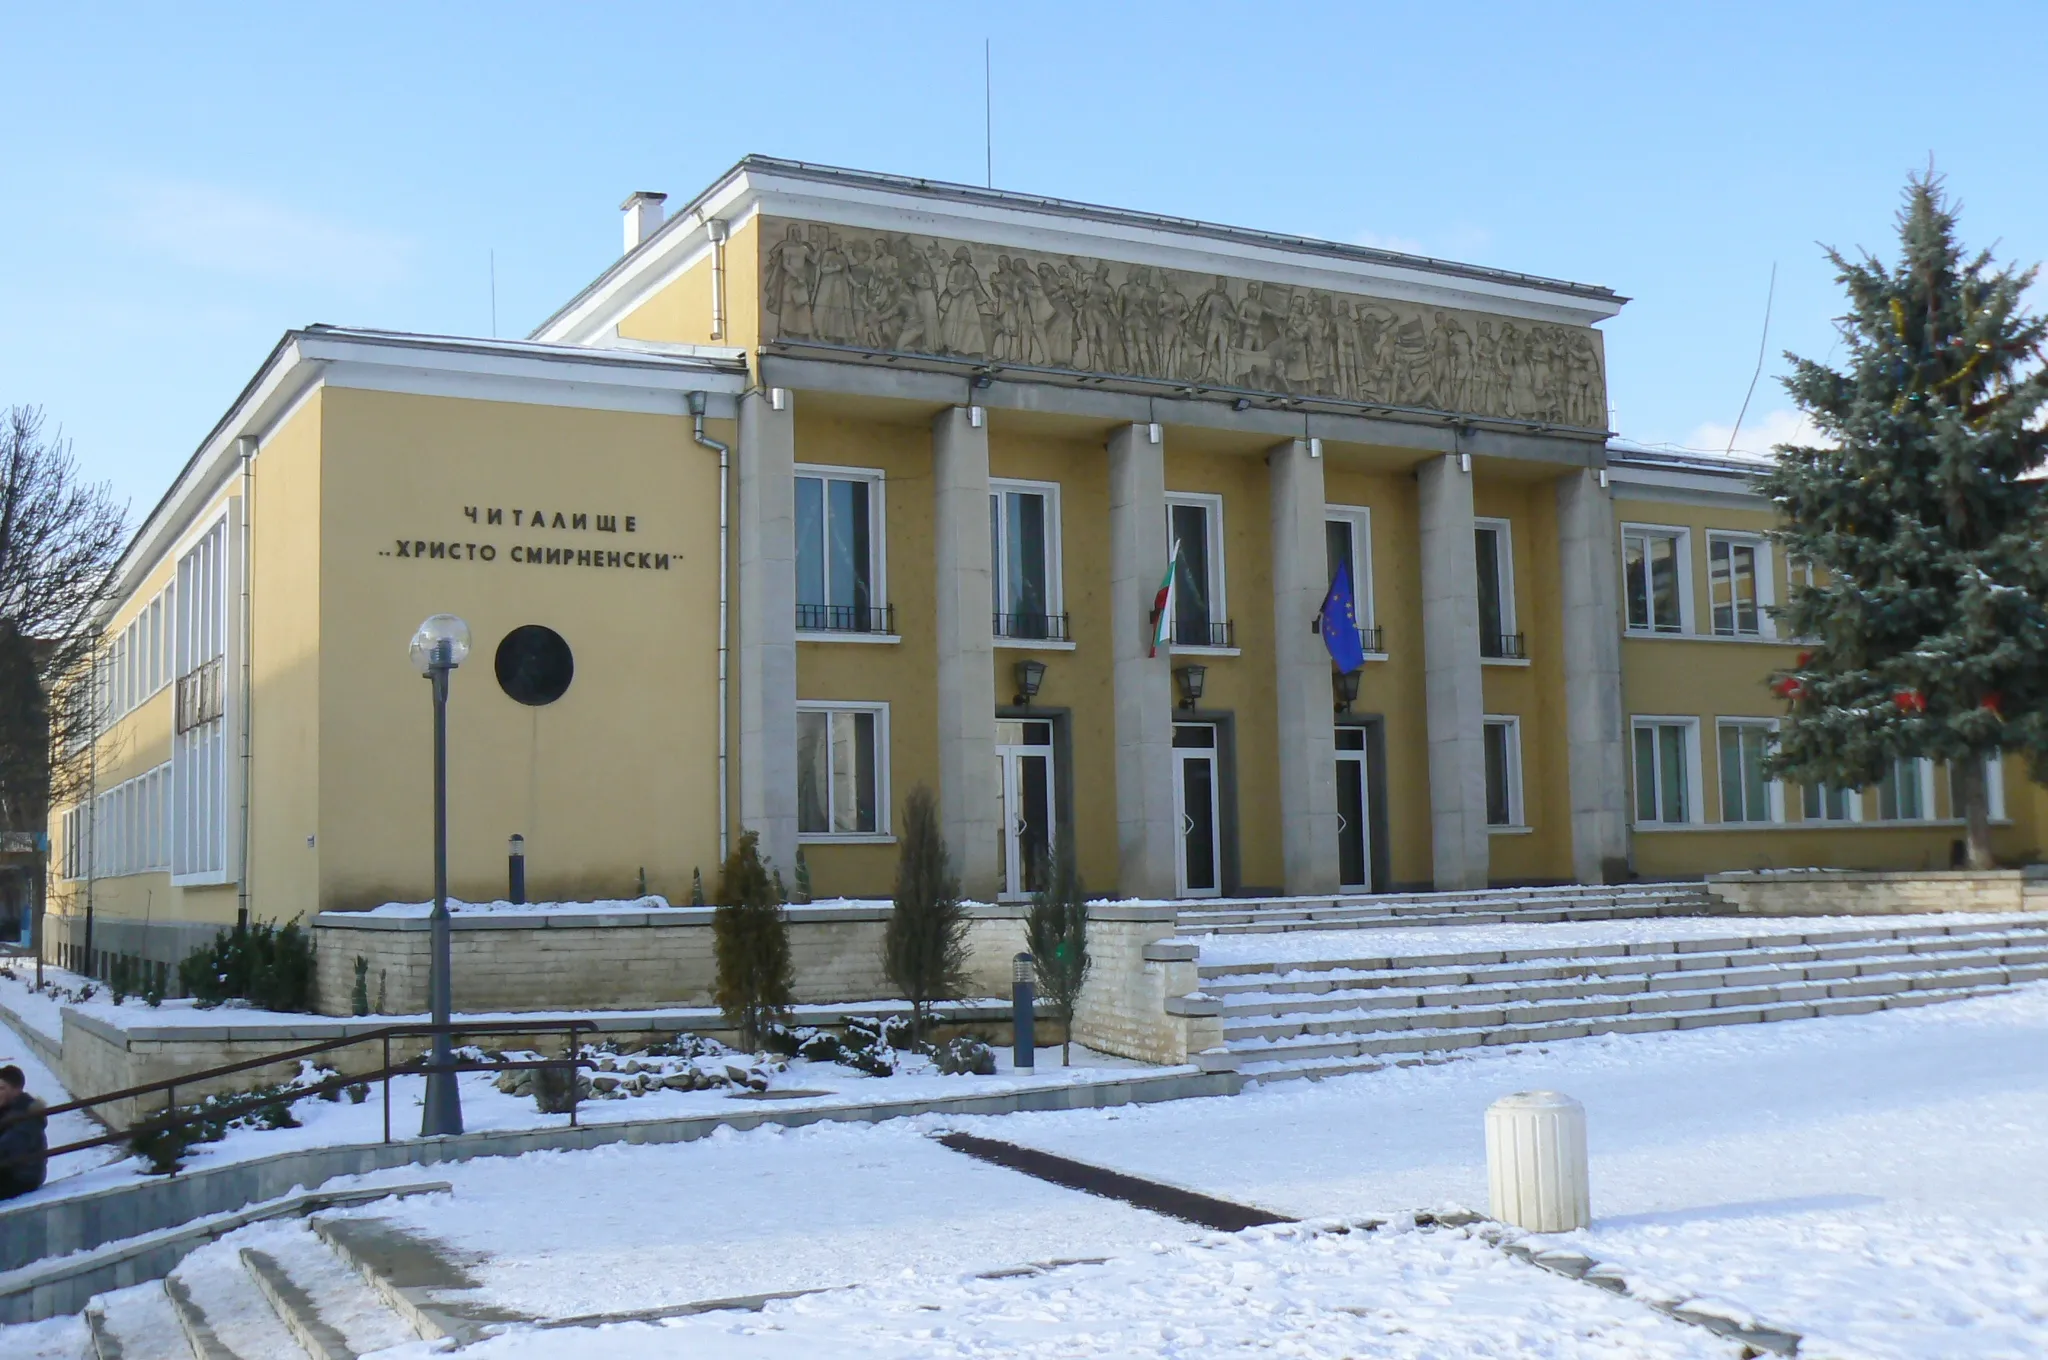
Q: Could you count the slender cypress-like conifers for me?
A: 3